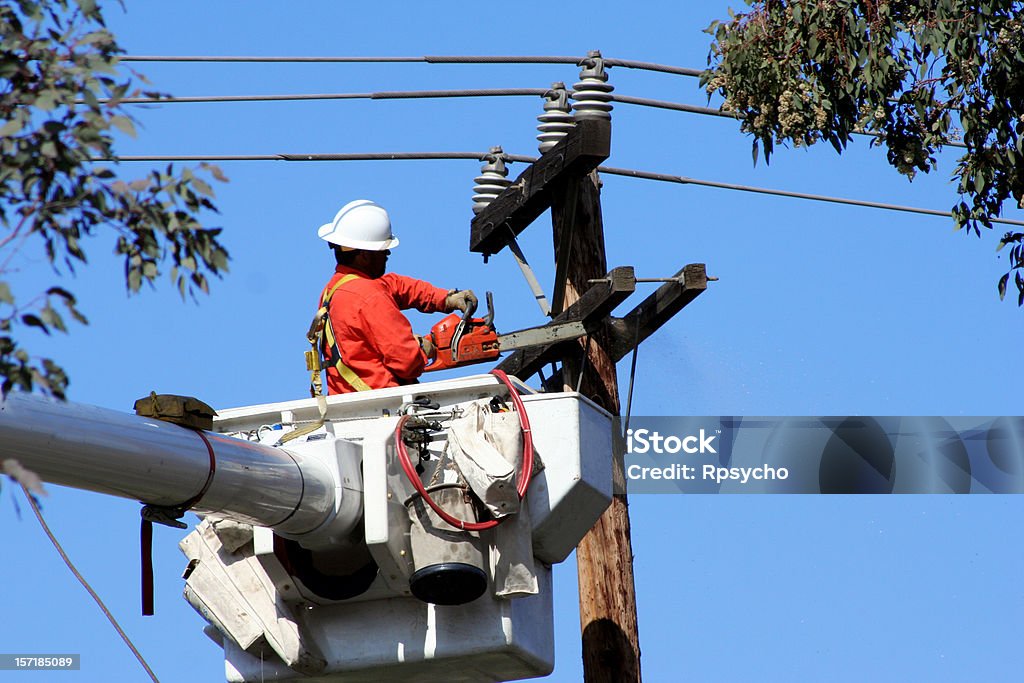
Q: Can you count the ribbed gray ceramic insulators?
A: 3